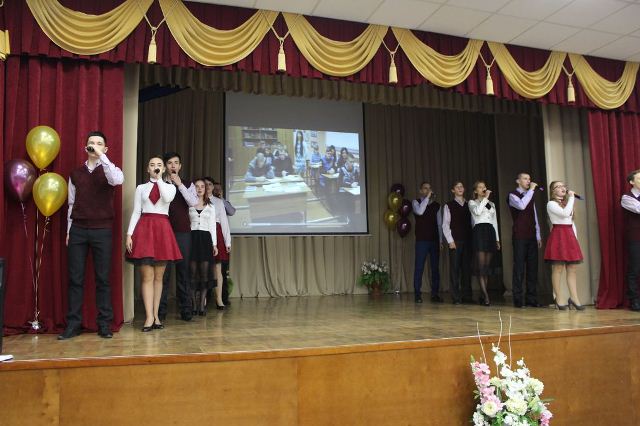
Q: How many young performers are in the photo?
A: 12